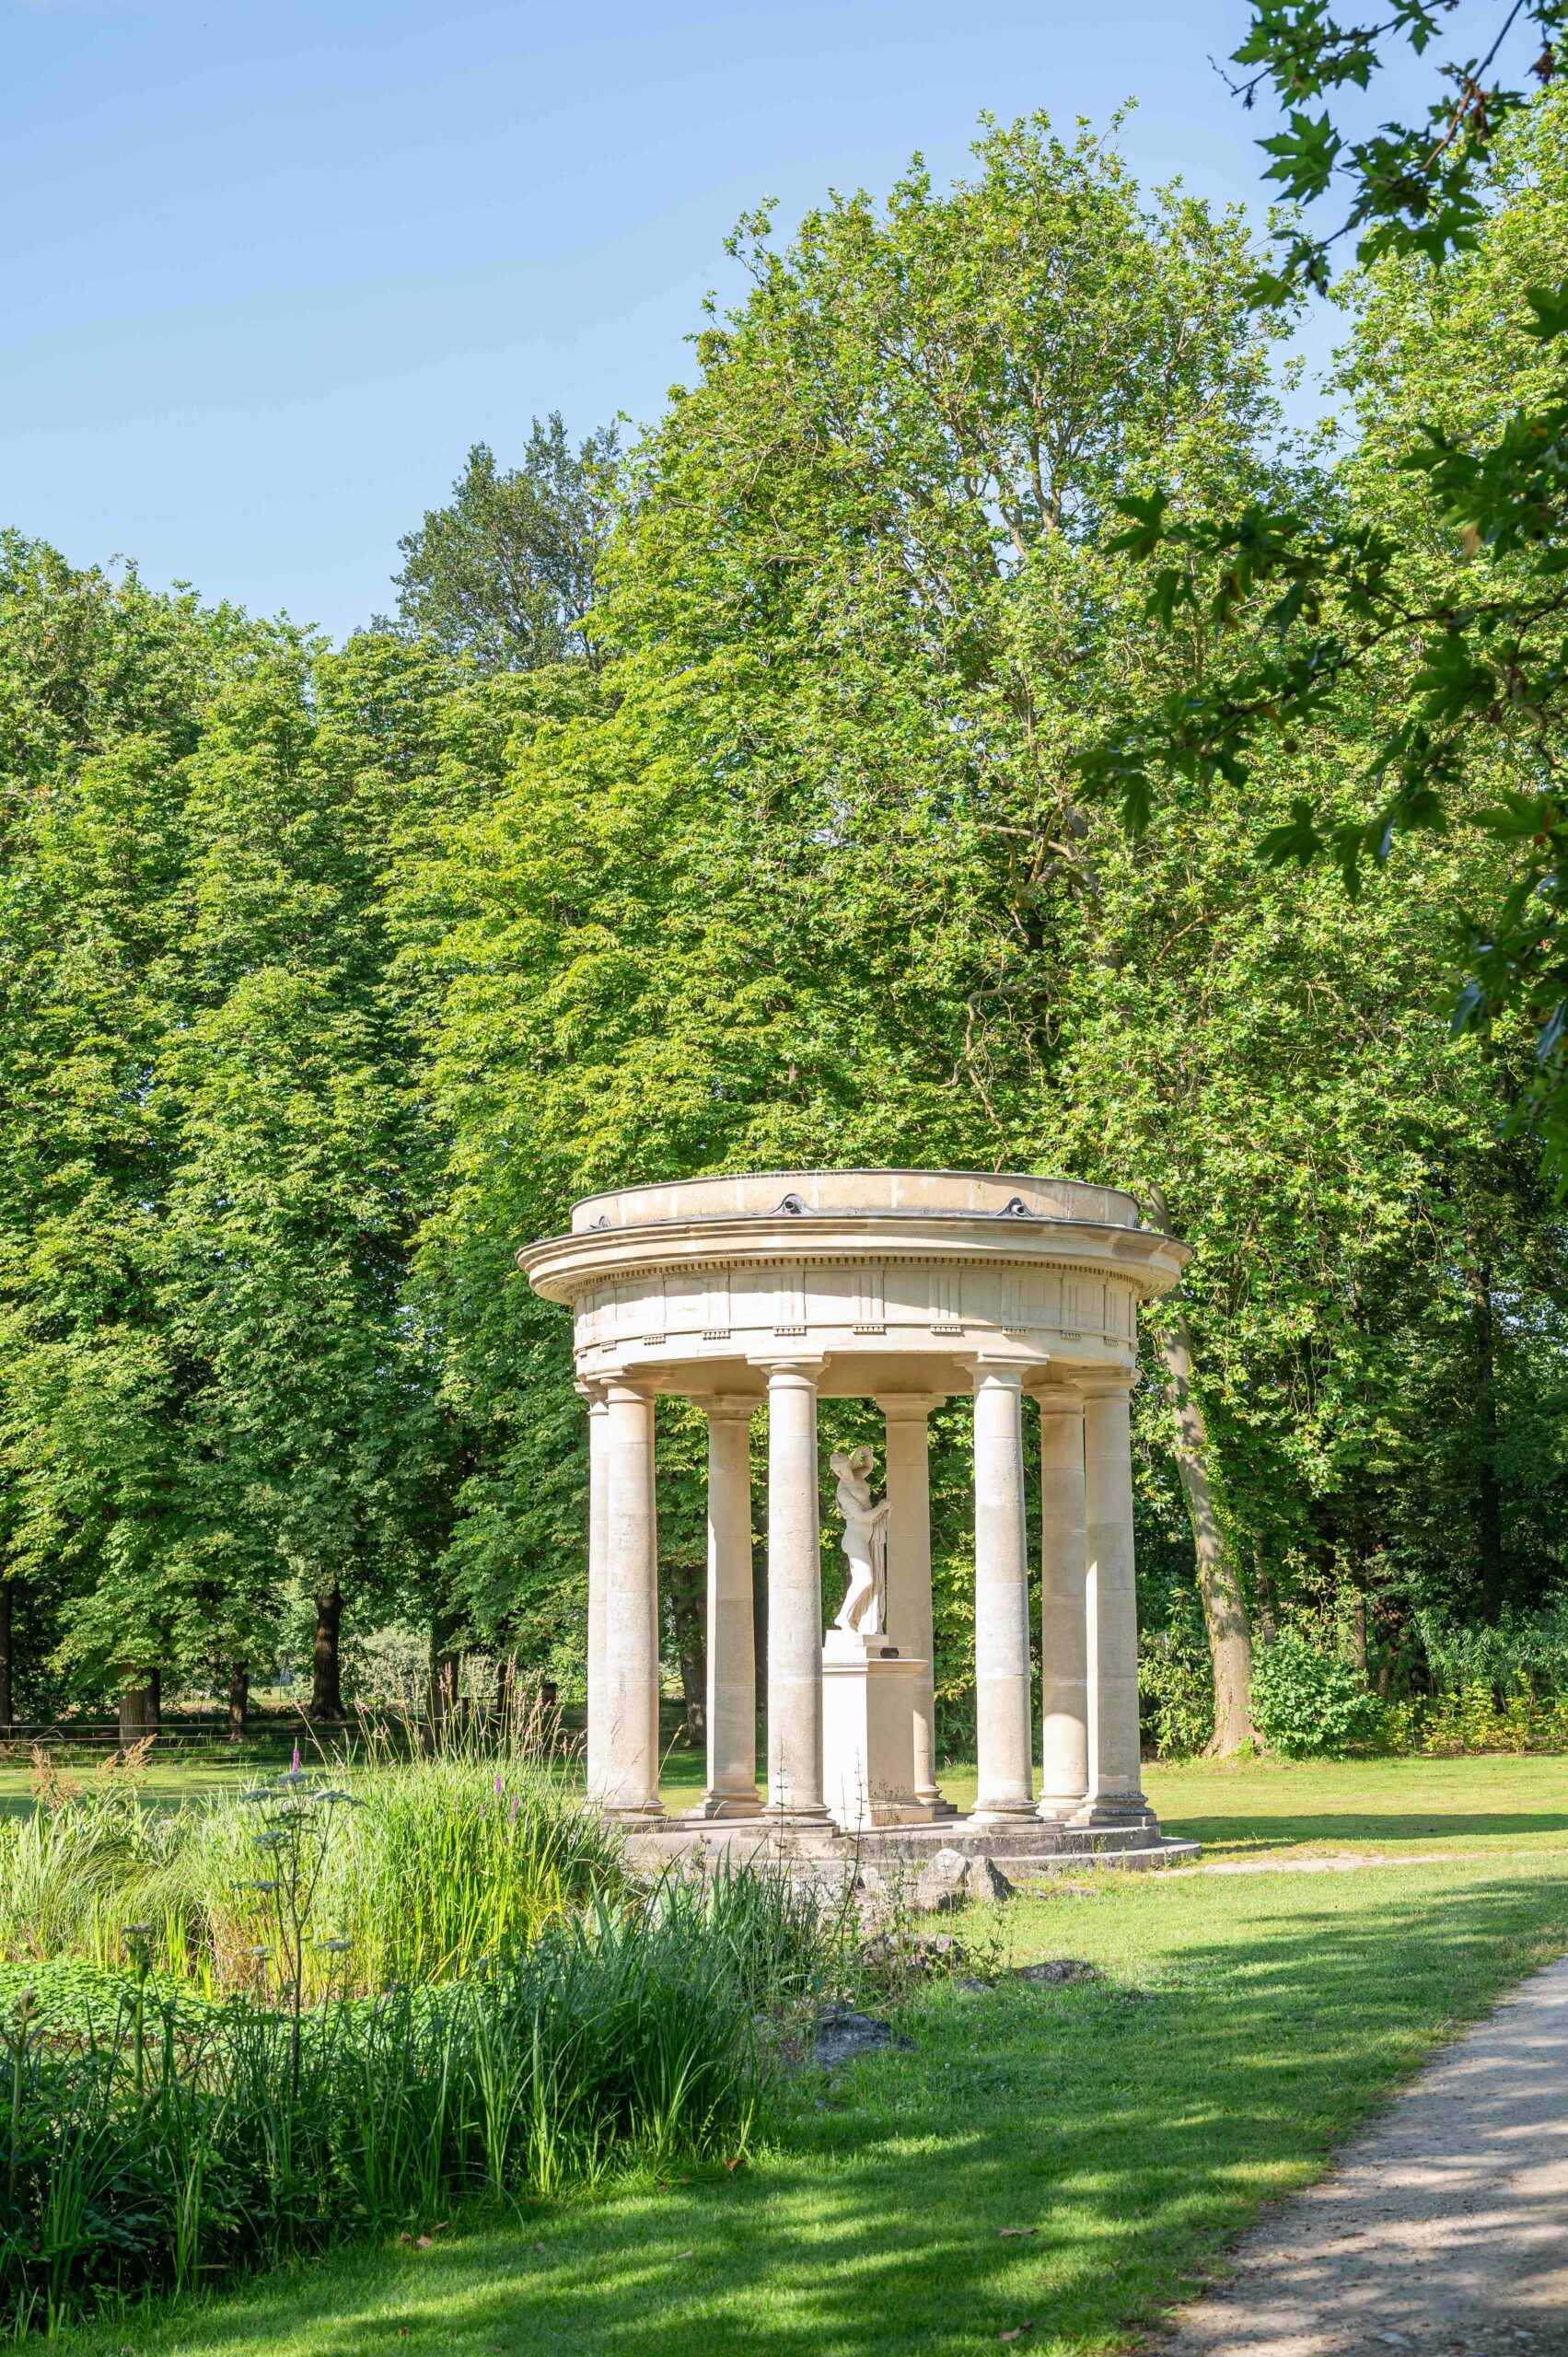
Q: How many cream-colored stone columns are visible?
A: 8